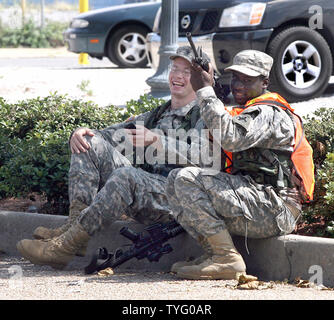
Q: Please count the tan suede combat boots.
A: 4